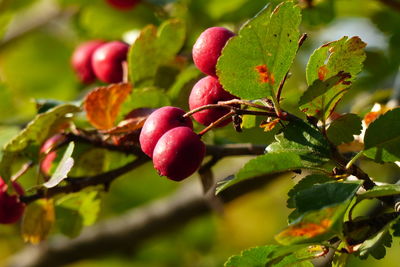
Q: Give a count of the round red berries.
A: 9